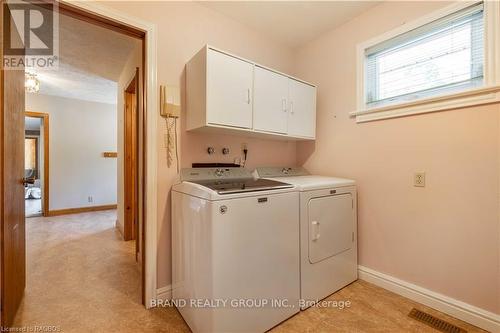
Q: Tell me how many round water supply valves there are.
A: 2